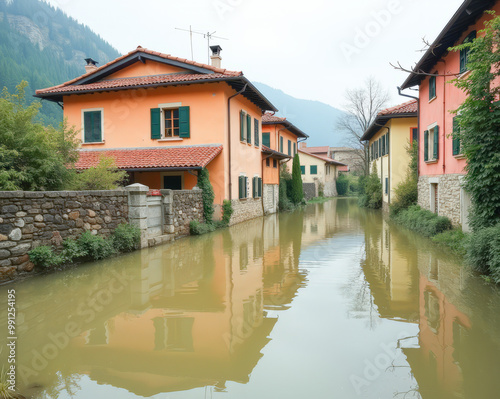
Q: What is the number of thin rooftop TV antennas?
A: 2